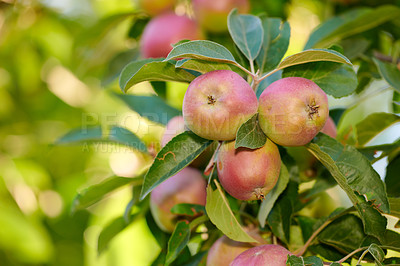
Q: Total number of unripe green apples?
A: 0